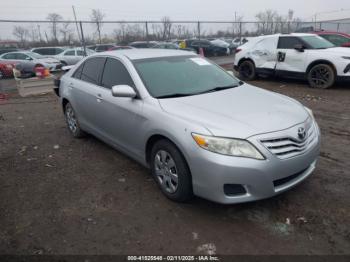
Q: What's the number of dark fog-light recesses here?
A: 1